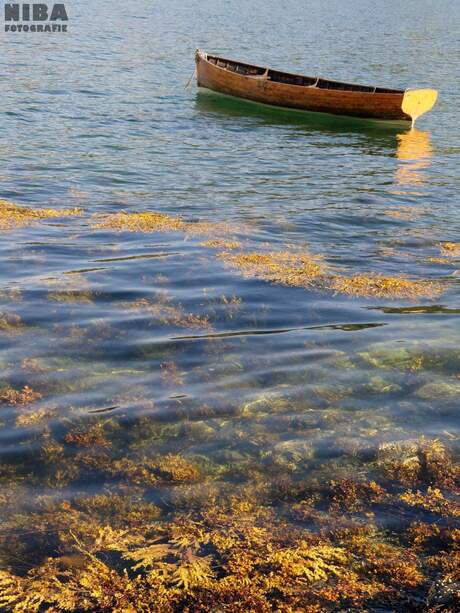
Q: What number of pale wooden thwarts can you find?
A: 3